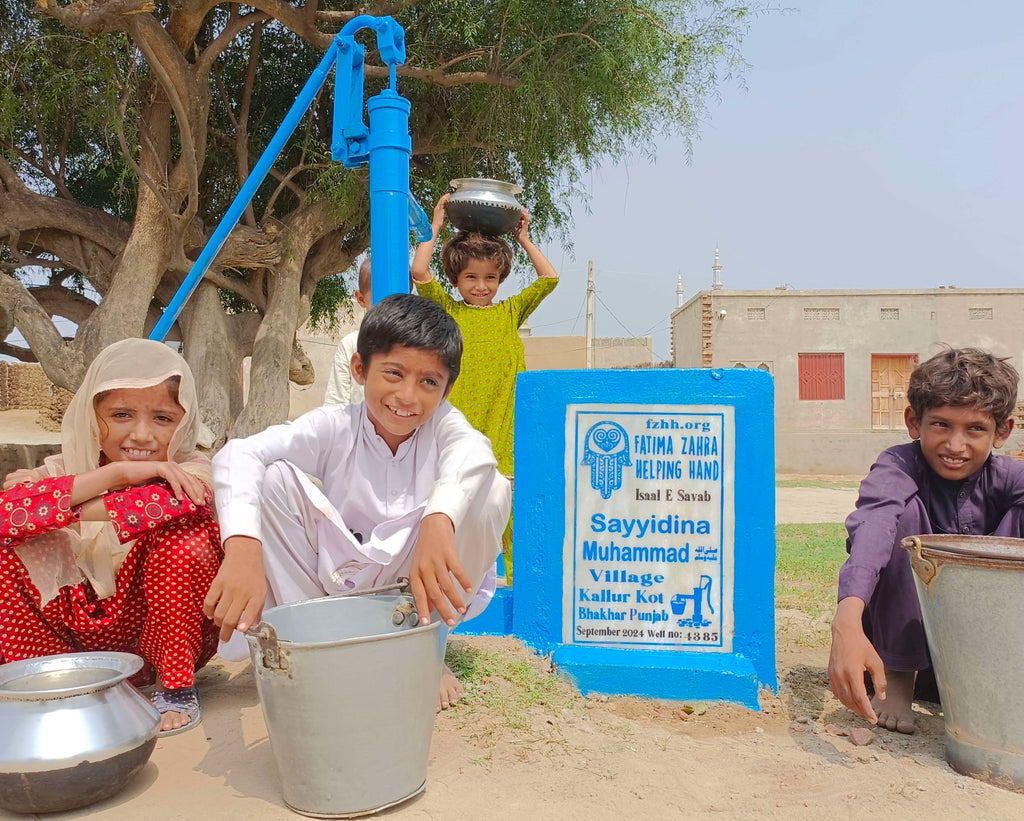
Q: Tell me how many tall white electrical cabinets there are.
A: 0